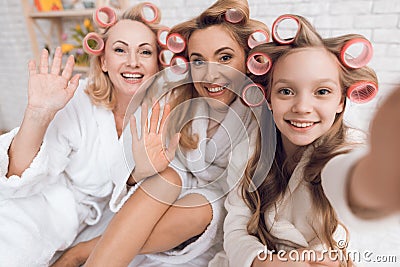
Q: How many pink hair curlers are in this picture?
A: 14